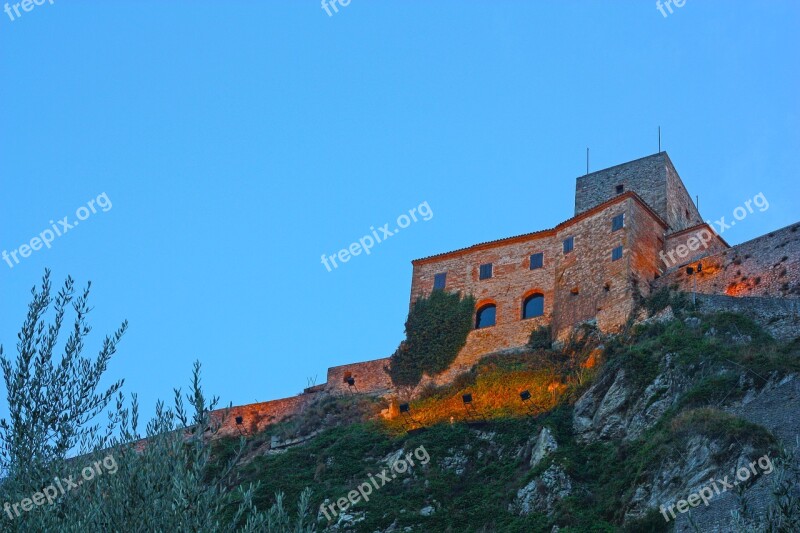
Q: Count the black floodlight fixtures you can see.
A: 7